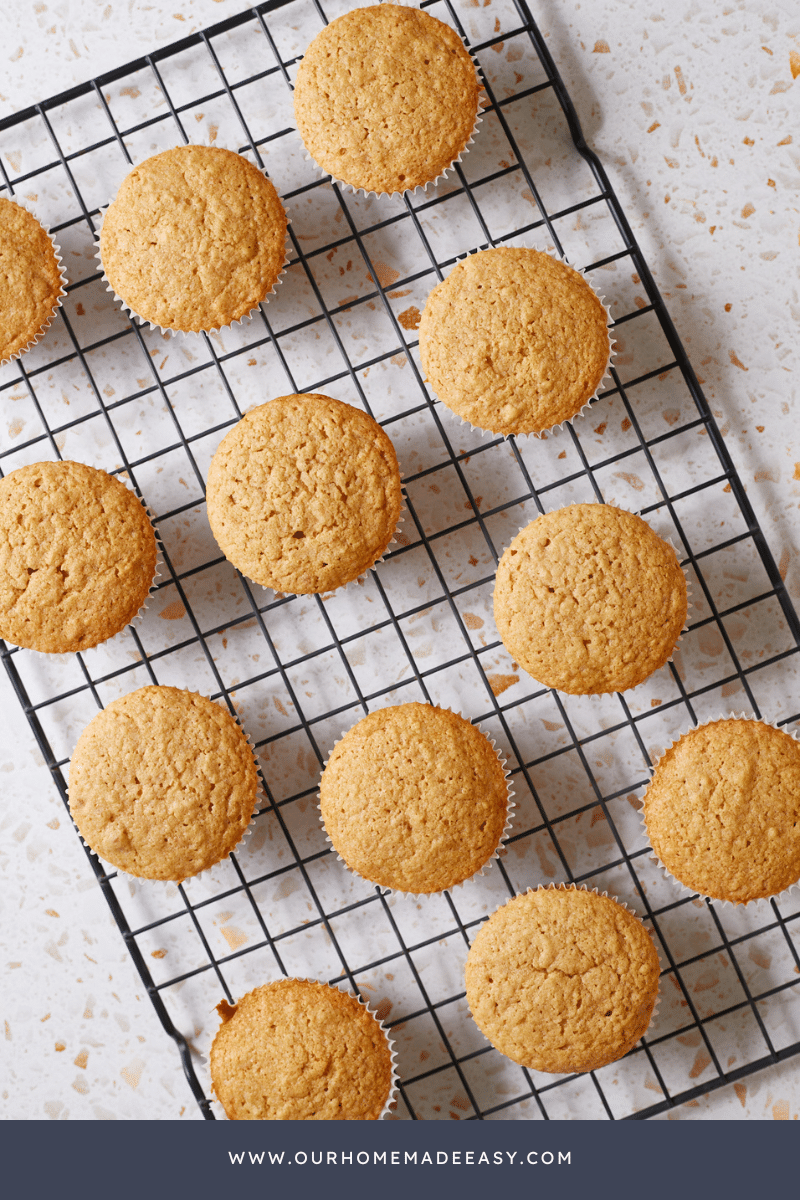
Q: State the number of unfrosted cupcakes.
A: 12